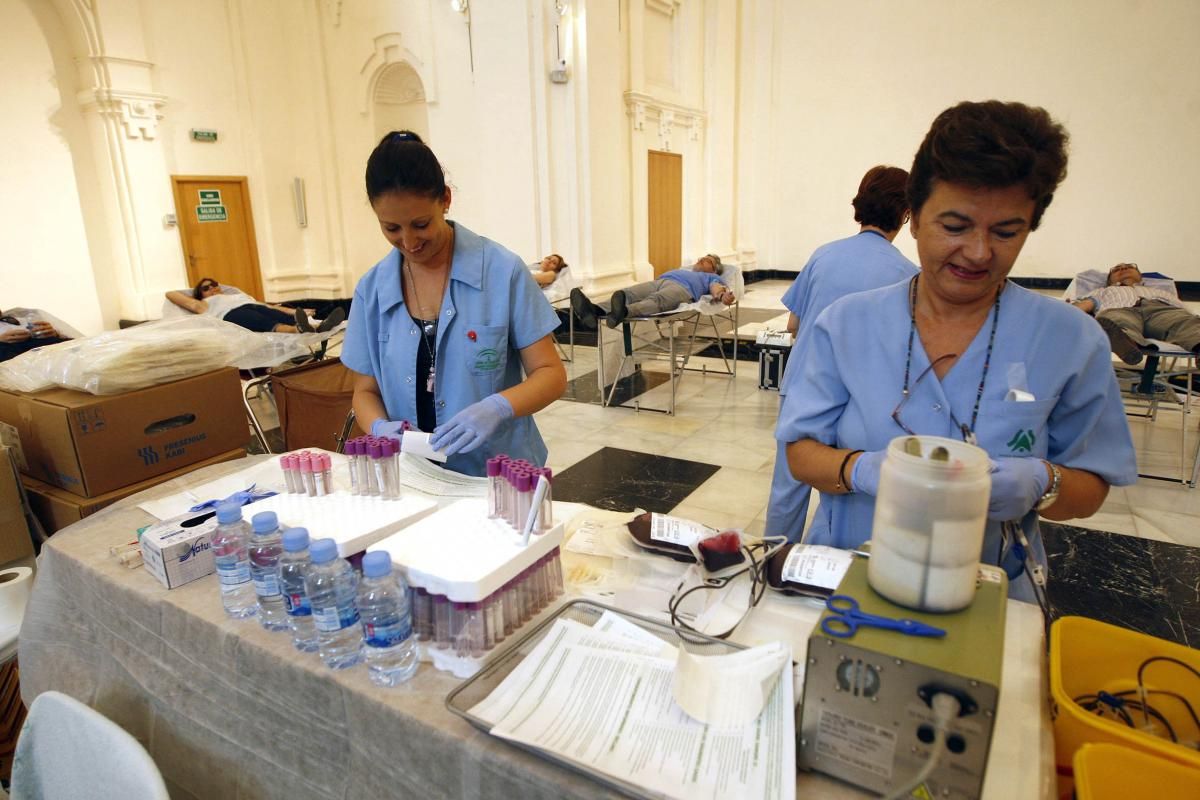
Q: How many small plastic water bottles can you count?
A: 5